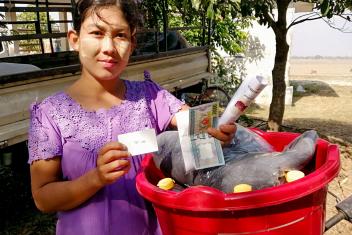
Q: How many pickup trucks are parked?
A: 1